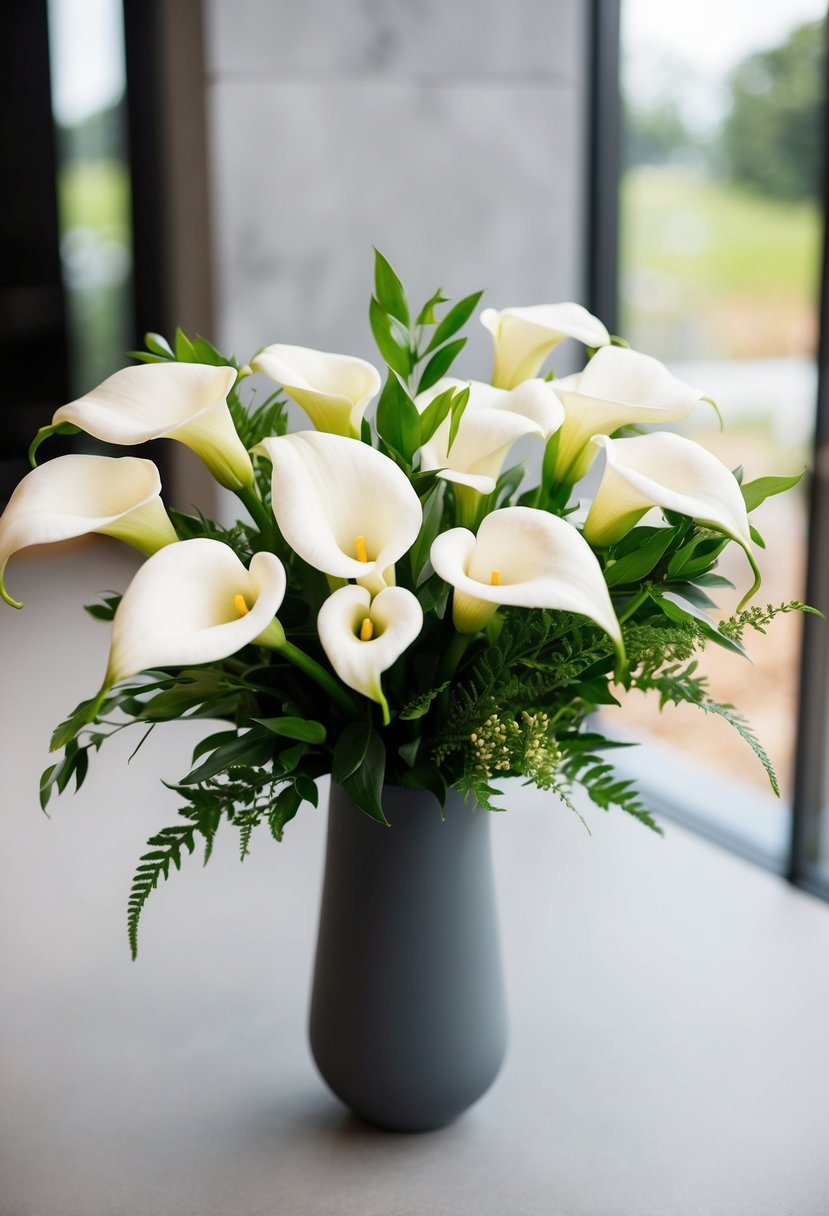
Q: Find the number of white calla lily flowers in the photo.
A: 11